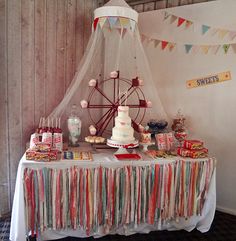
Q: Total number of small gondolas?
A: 7